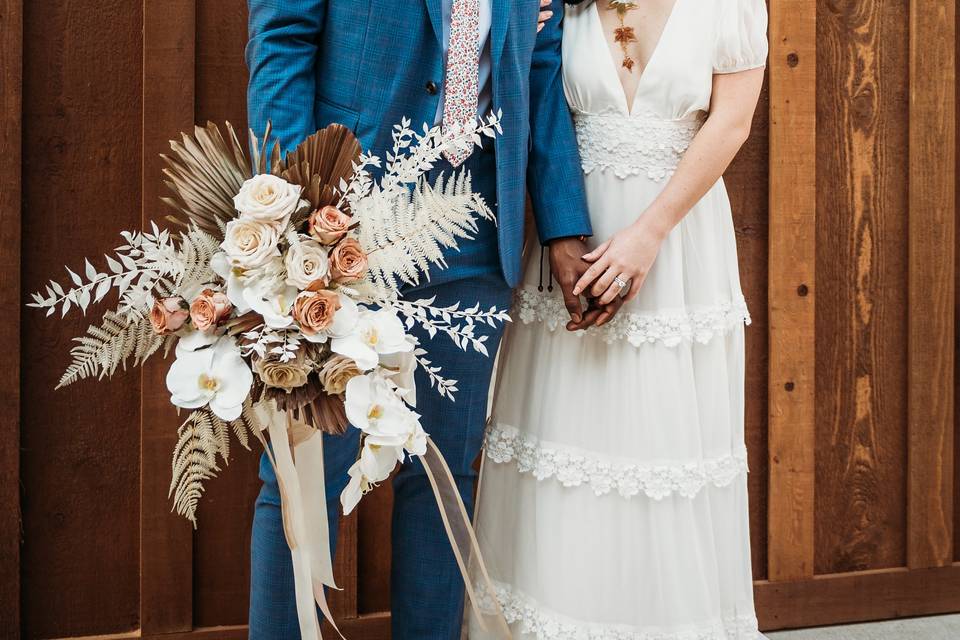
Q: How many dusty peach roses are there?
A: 5